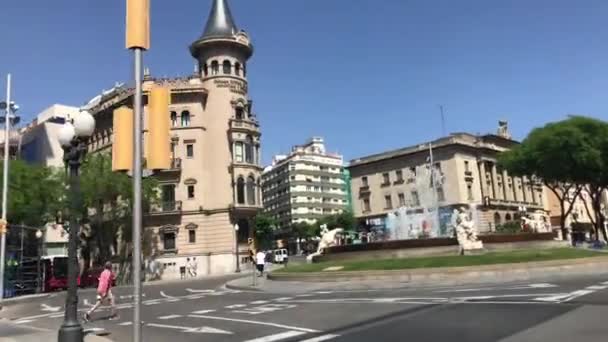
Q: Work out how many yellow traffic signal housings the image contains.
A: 3